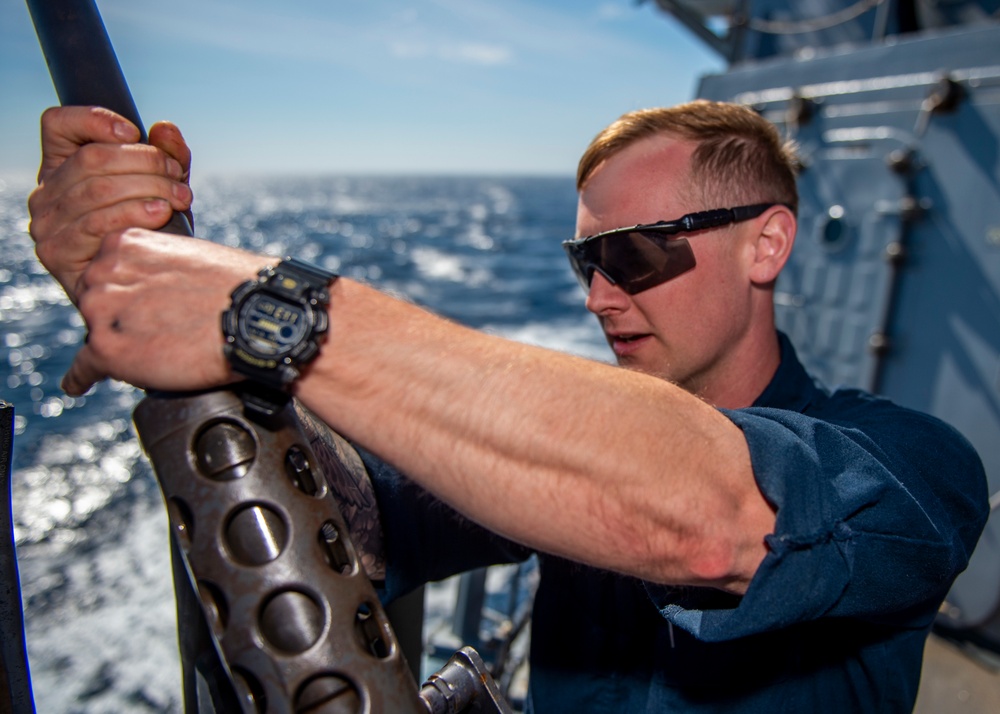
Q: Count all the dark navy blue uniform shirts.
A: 1